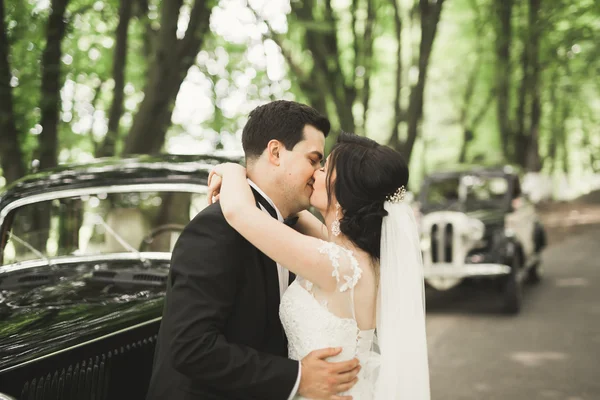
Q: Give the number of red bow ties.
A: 0